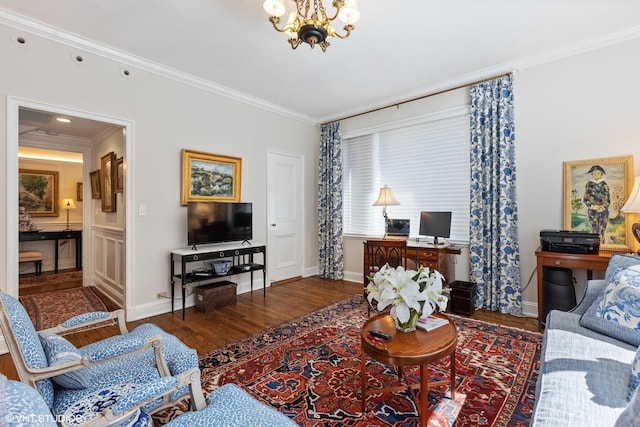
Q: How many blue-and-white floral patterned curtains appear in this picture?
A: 2